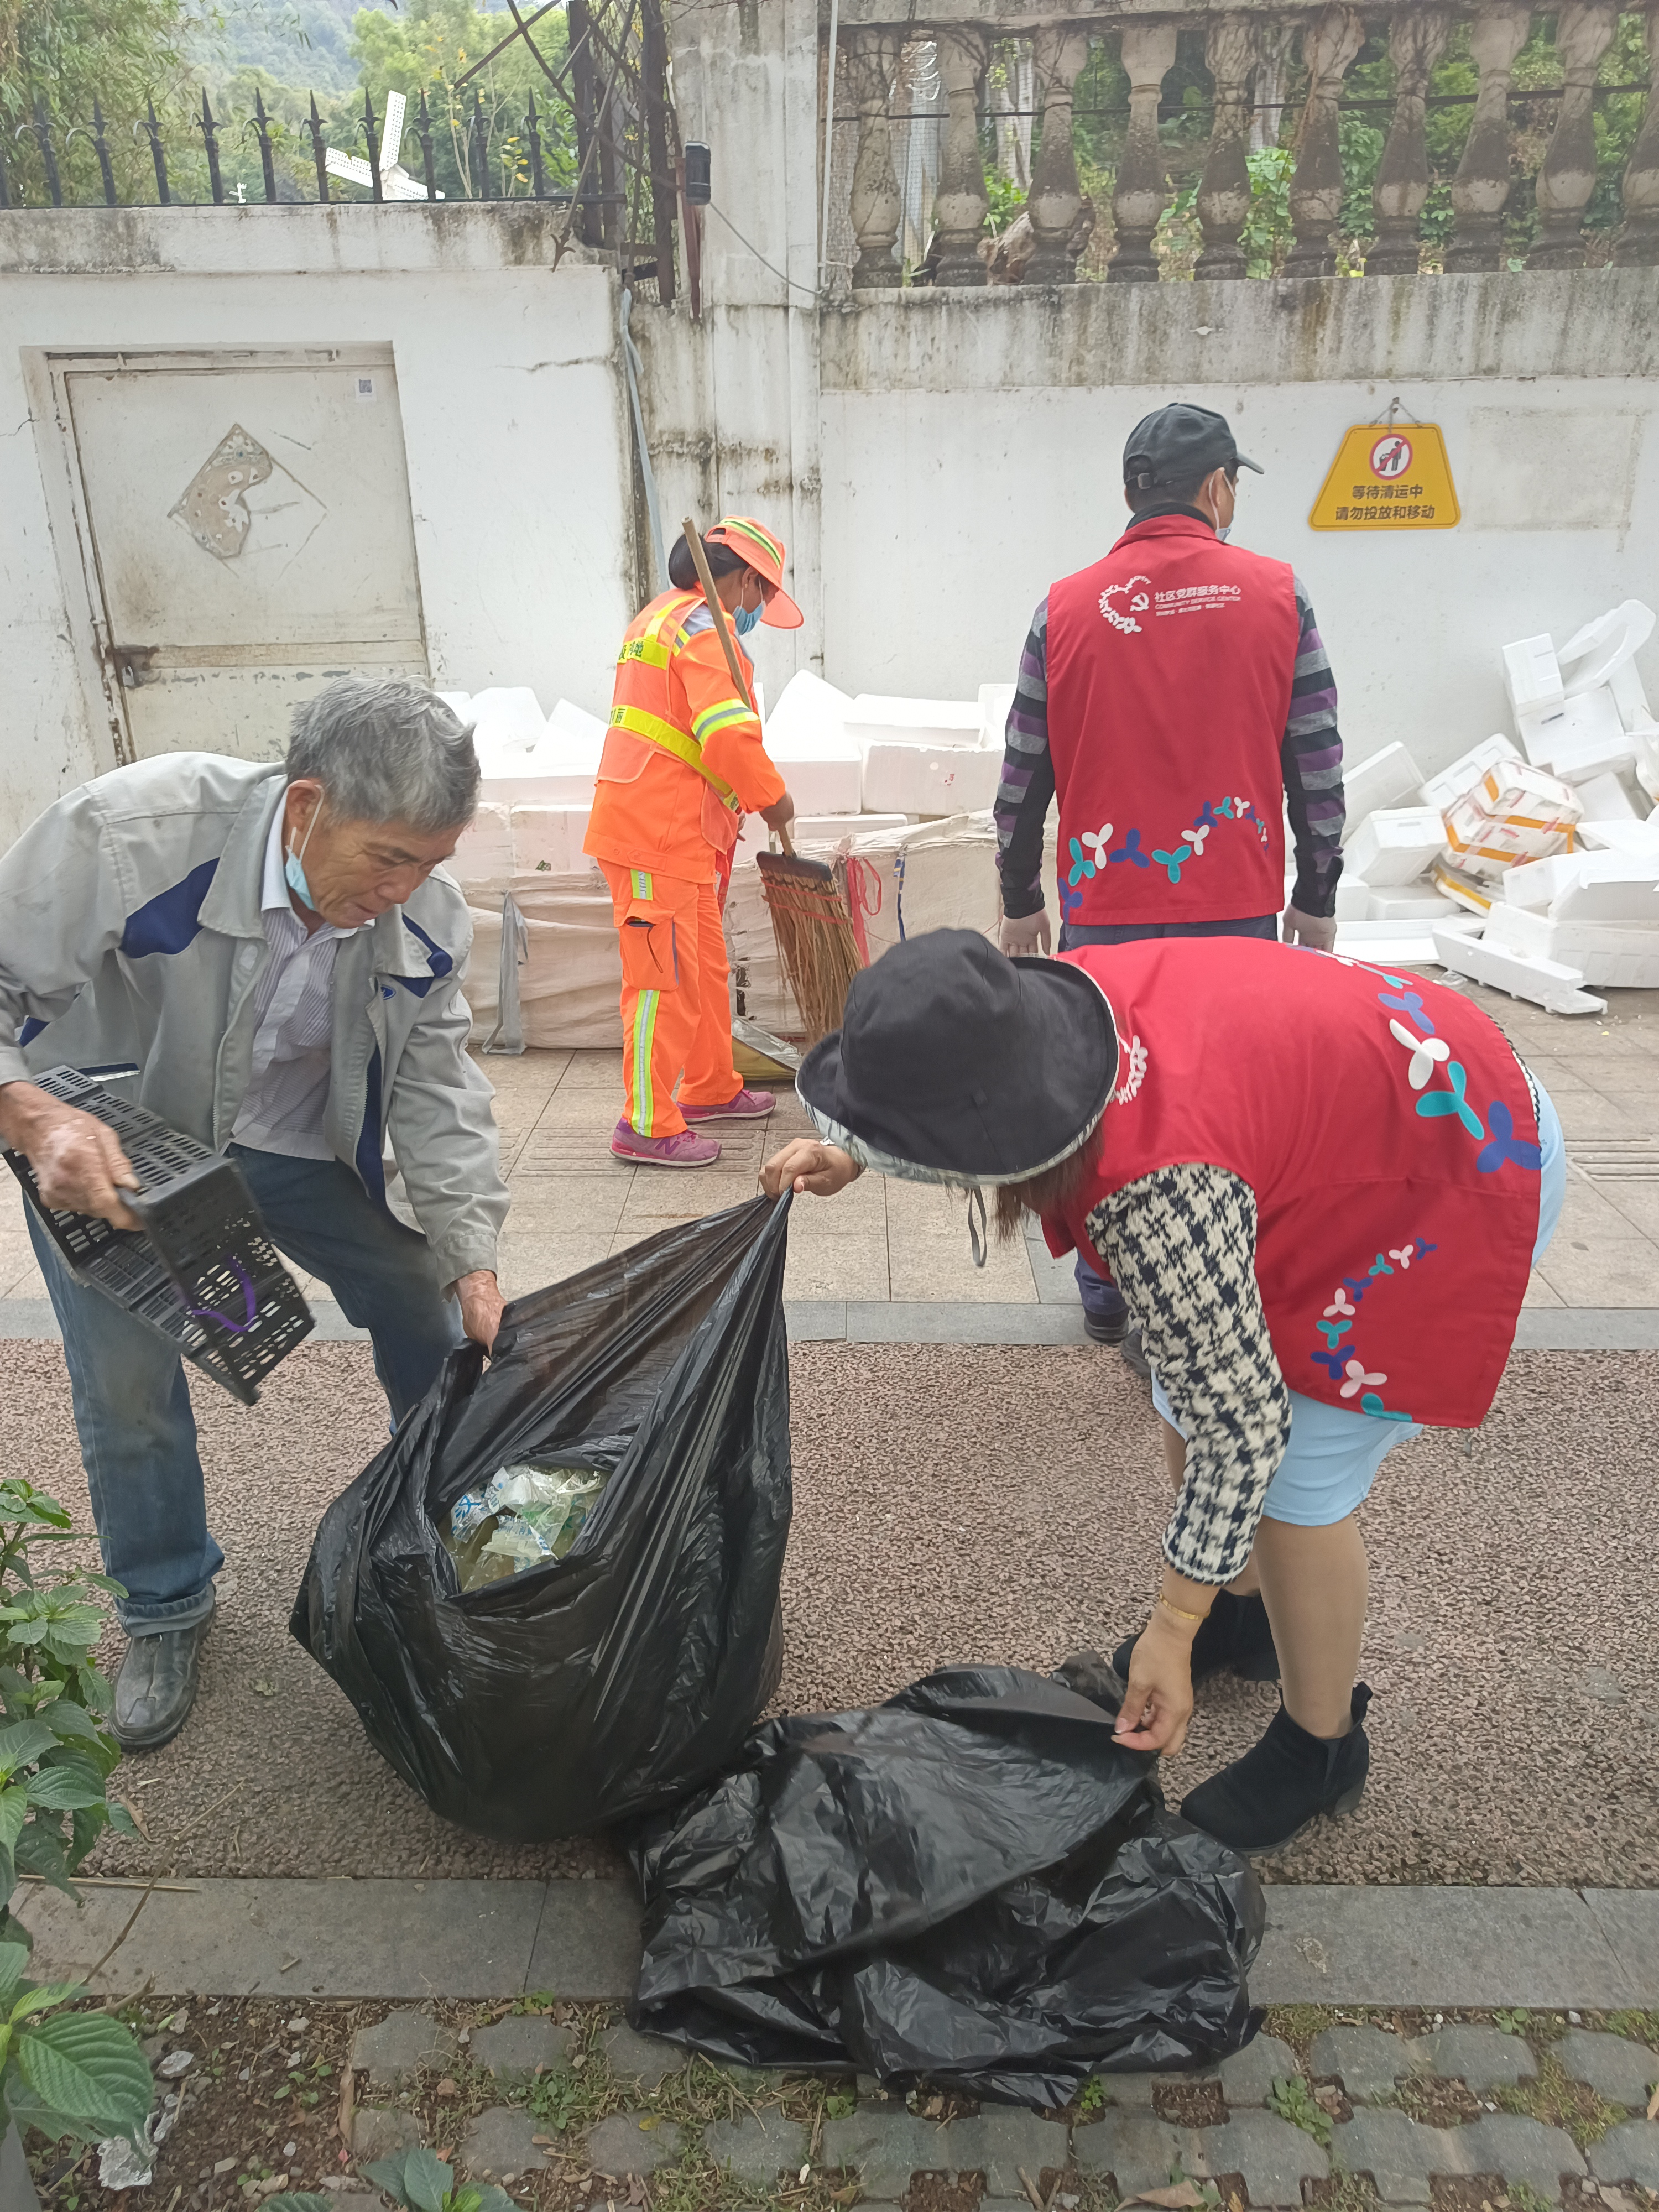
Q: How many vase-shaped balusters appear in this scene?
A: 10